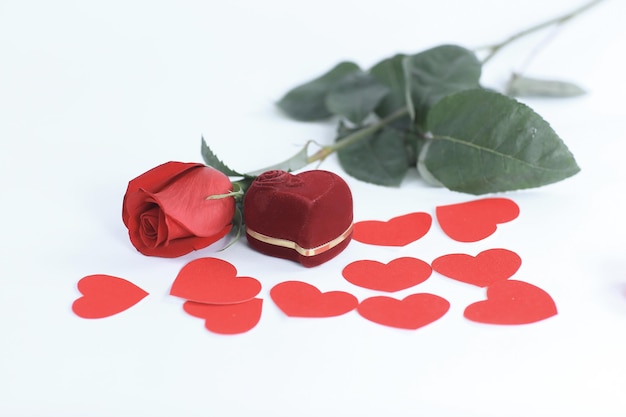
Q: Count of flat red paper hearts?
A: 10